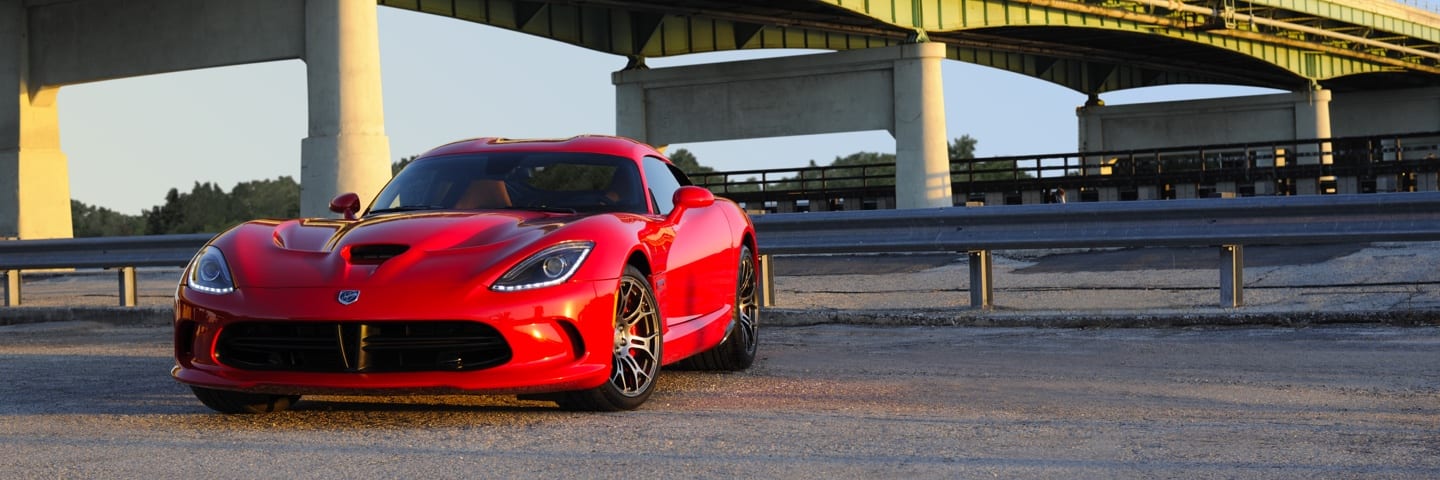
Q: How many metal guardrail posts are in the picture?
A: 5